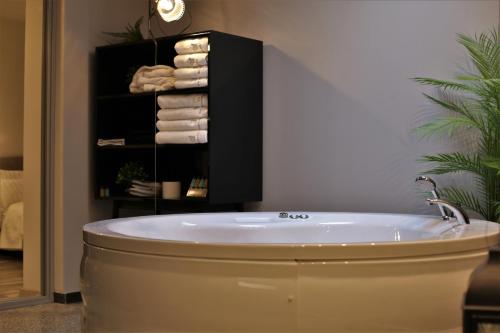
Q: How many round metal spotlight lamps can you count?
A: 1